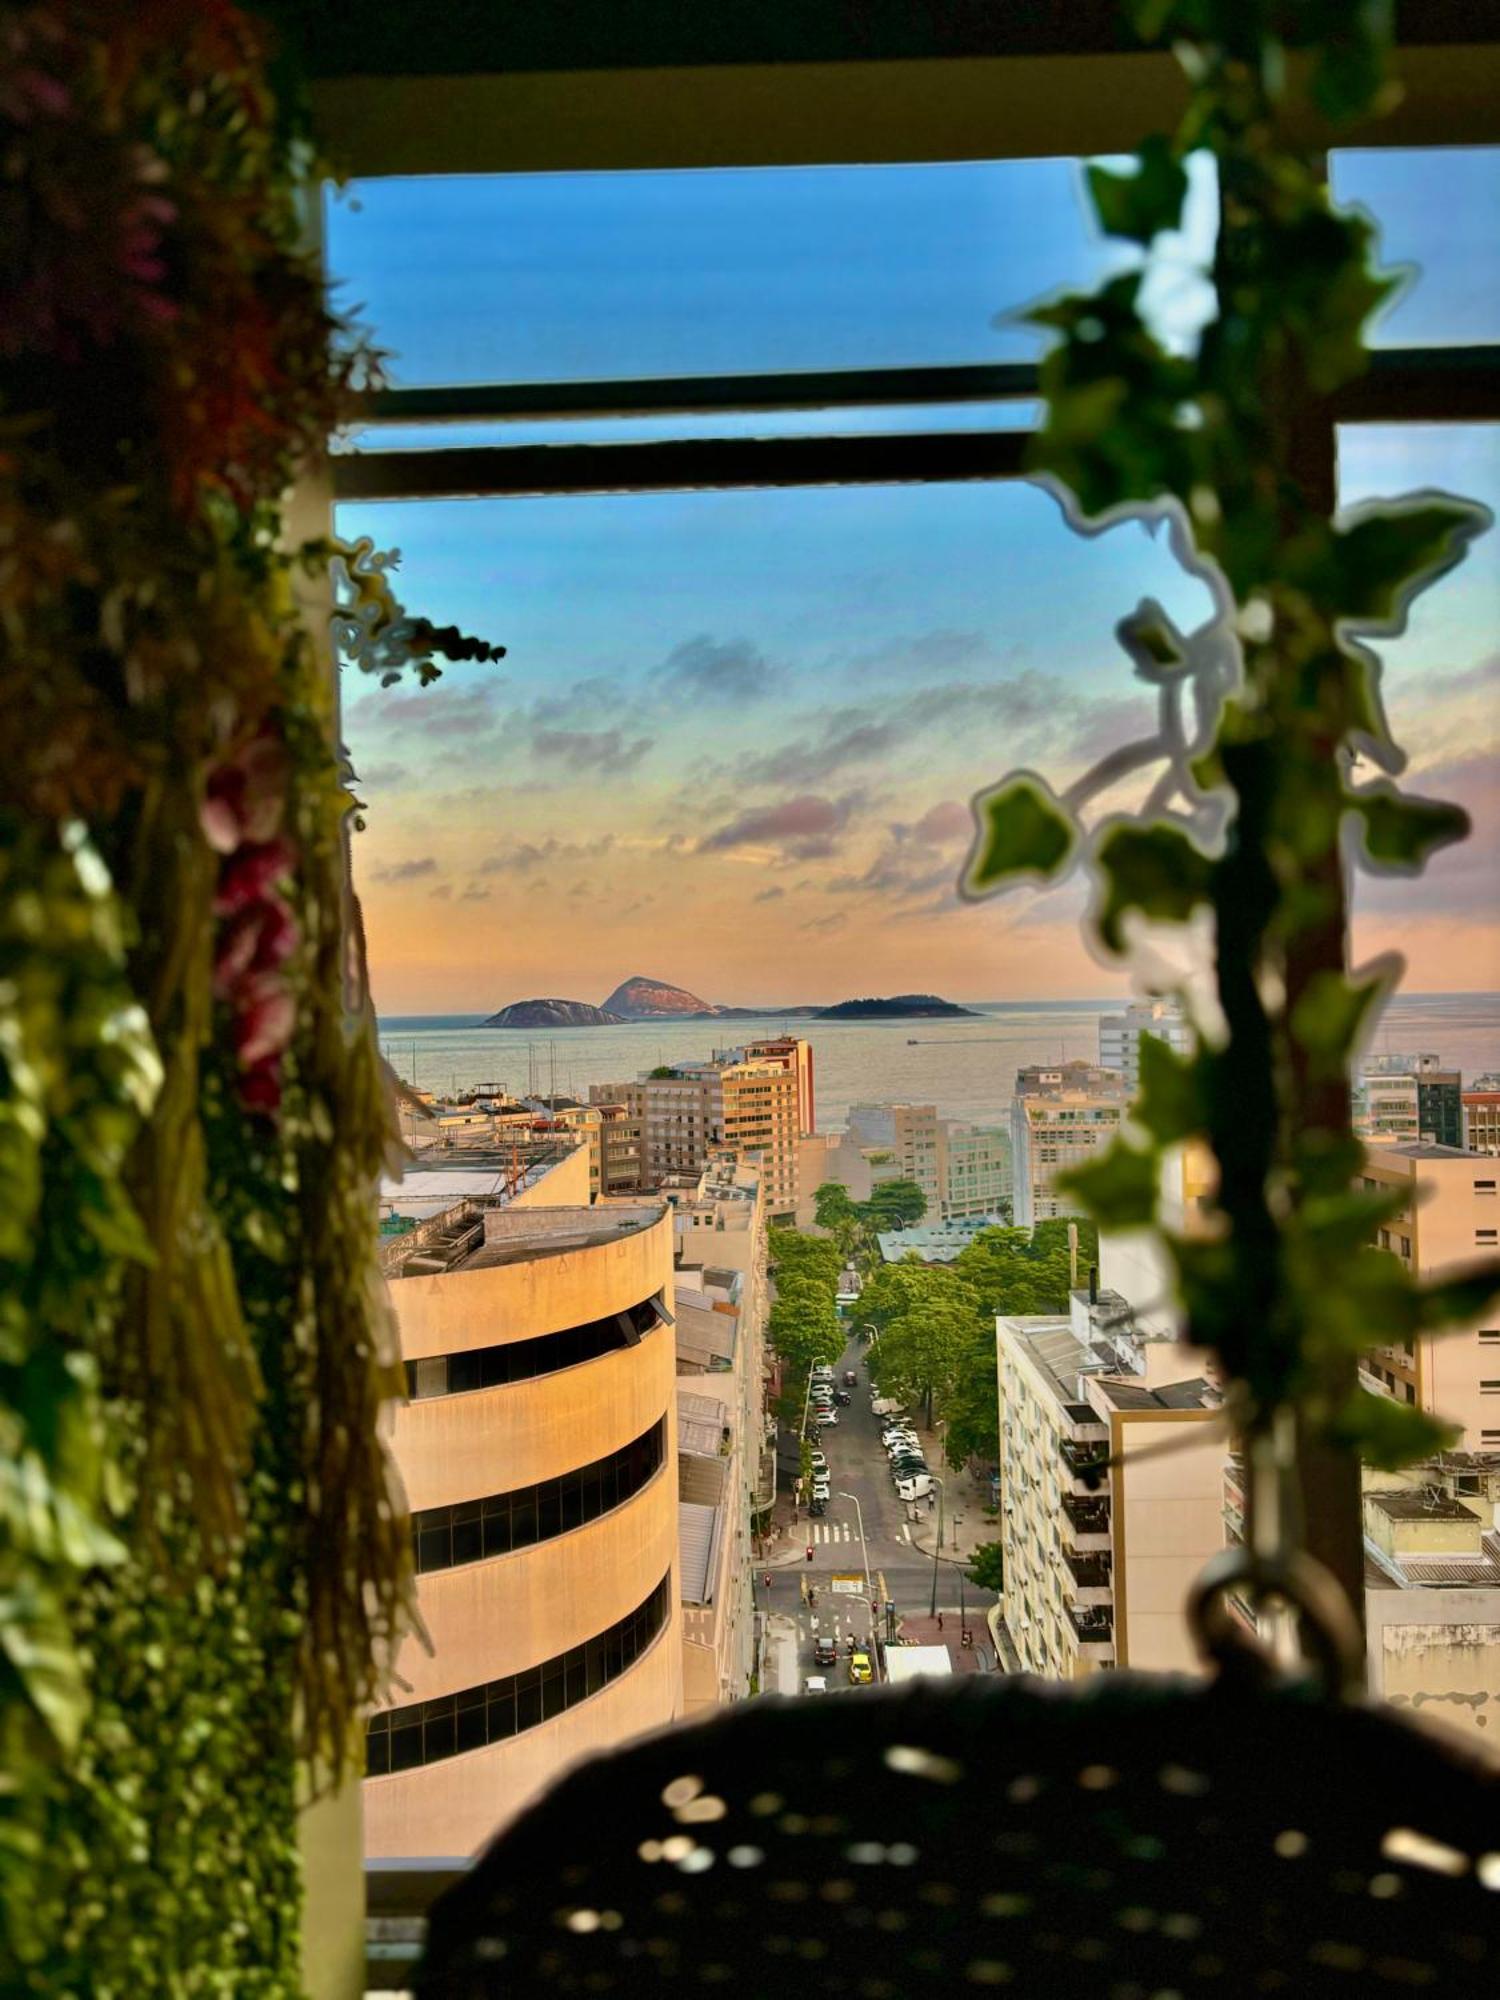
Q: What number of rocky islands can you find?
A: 3